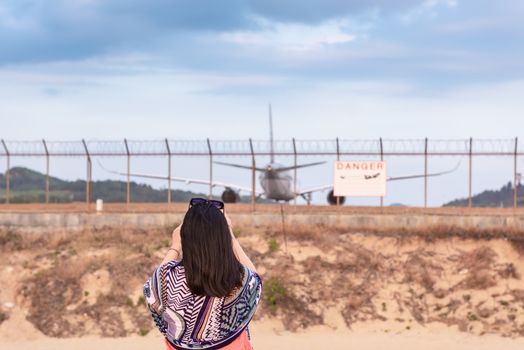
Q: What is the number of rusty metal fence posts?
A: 13